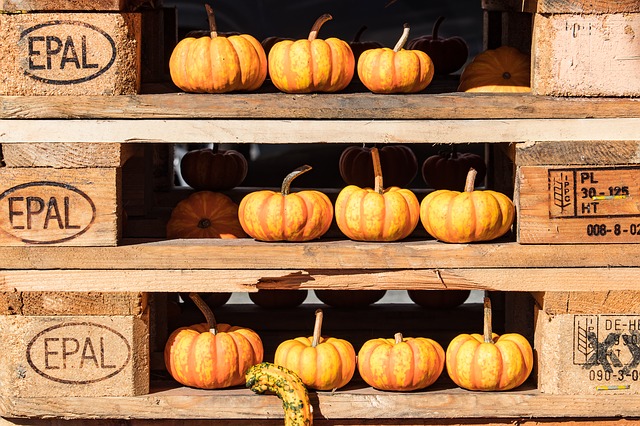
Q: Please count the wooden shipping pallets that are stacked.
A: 3